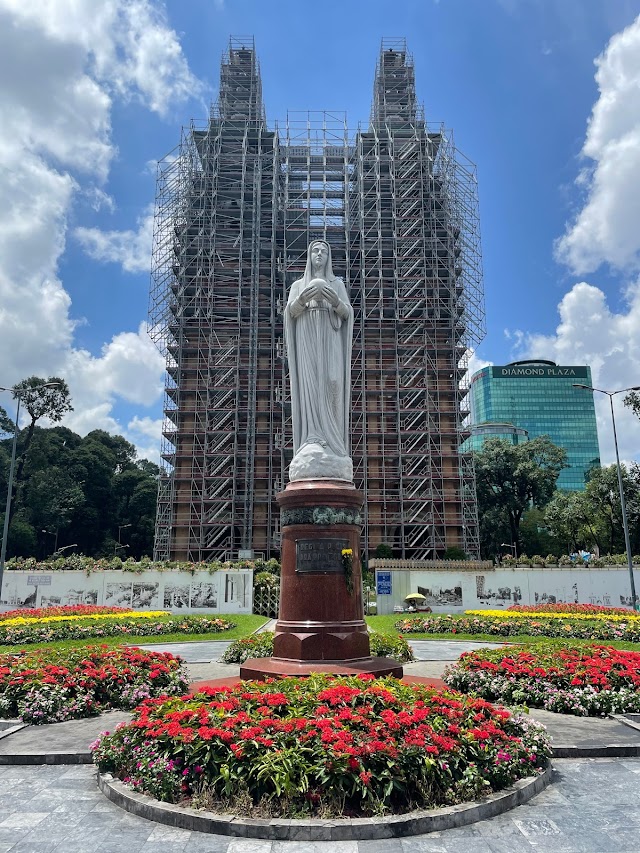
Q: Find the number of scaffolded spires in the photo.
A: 2